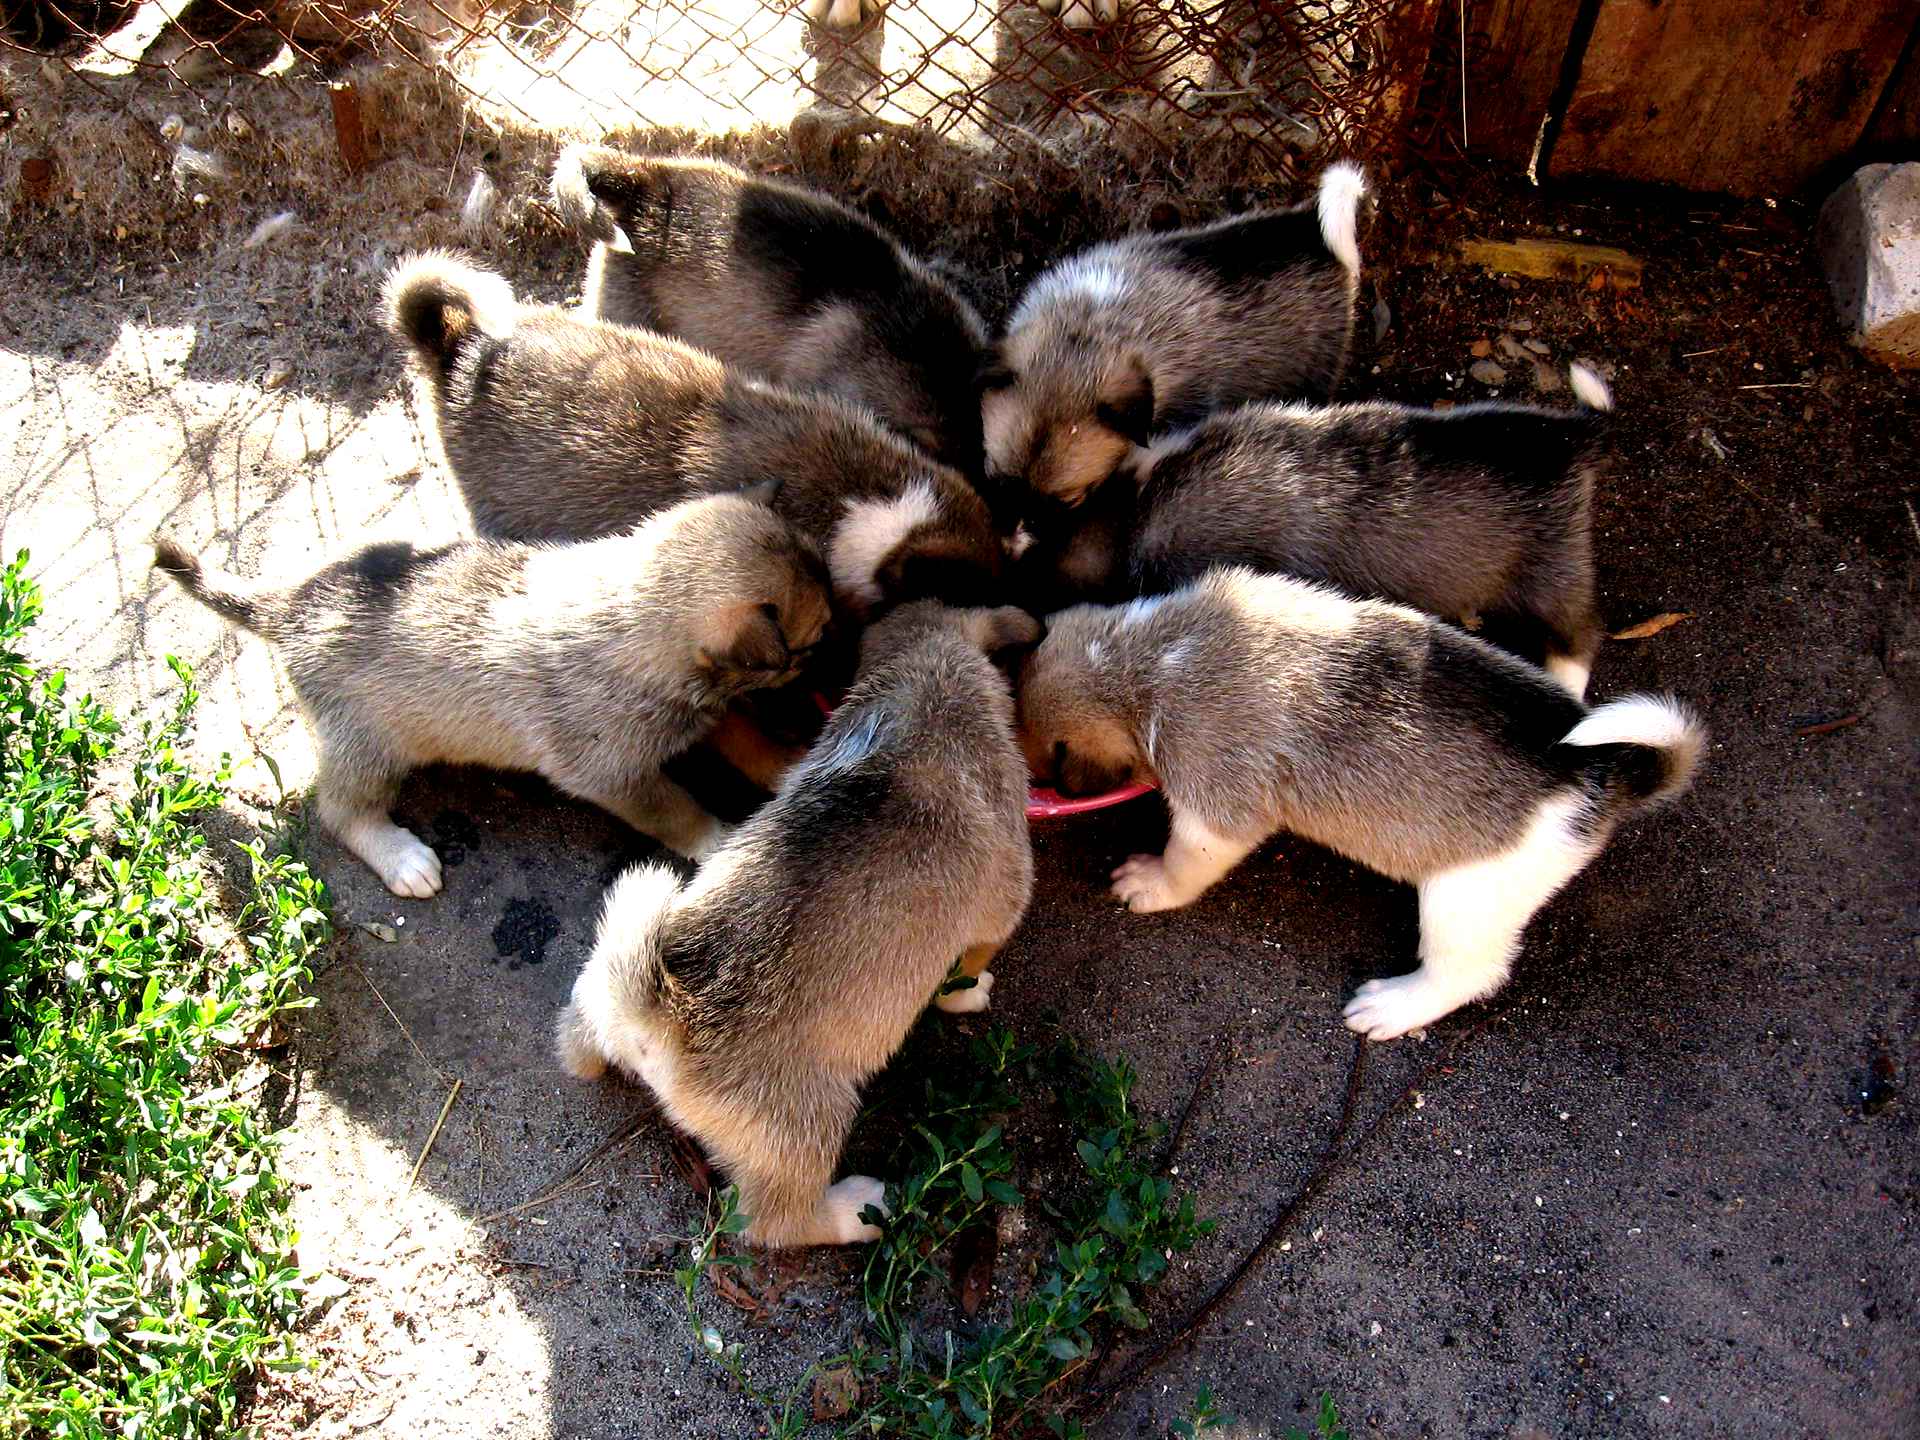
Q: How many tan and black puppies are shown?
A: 7